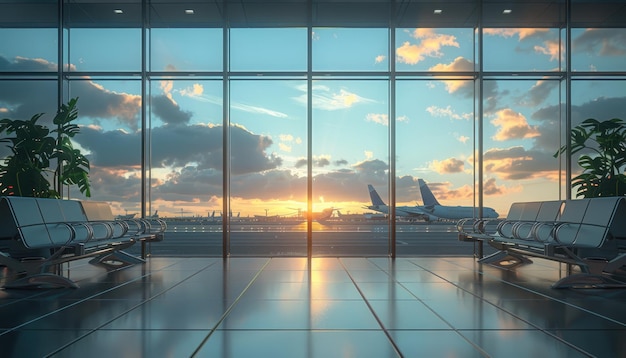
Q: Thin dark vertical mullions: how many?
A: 7